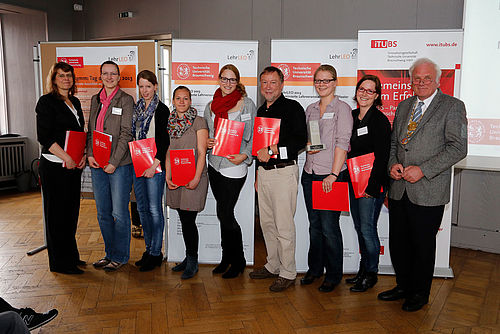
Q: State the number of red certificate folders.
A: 8